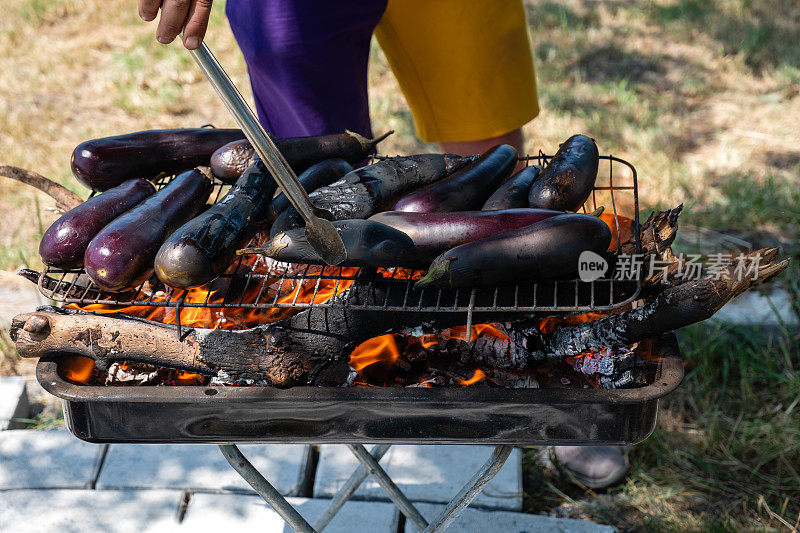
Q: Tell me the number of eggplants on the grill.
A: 13